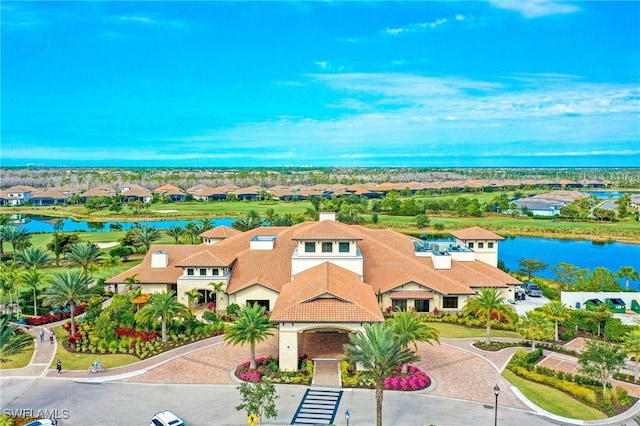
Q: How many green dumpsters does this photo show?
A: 3